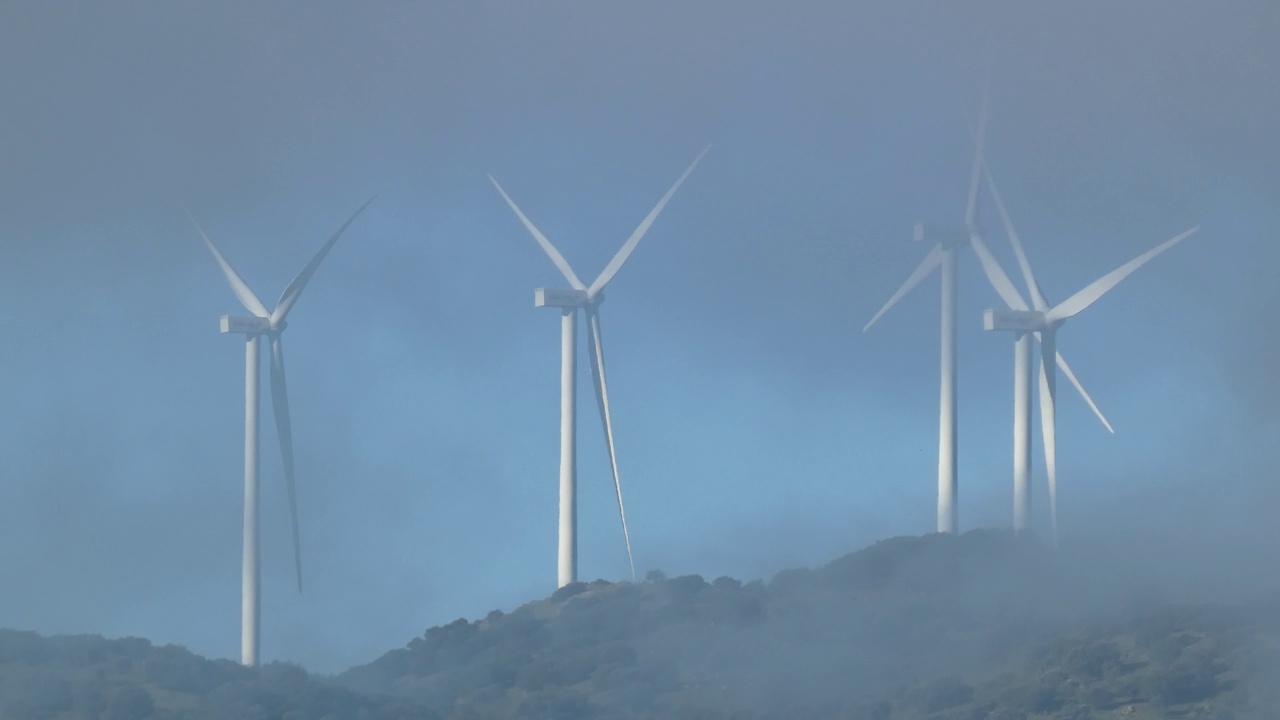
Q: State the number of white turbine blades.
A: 12